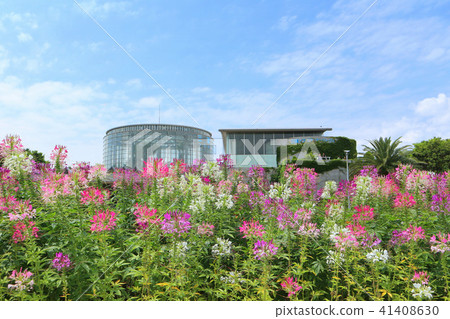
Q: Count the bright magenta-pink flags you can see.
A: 0